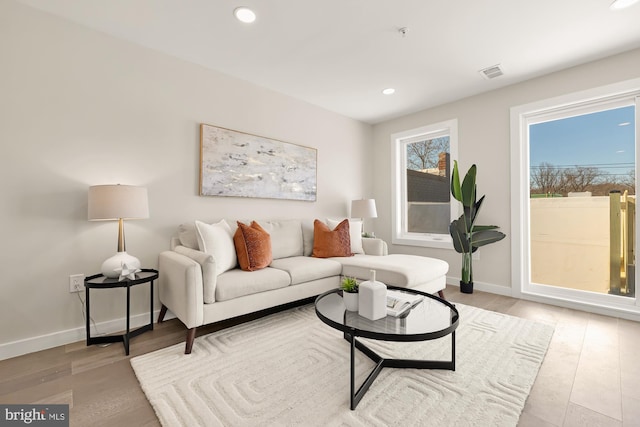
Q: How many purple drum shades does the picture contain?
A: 0